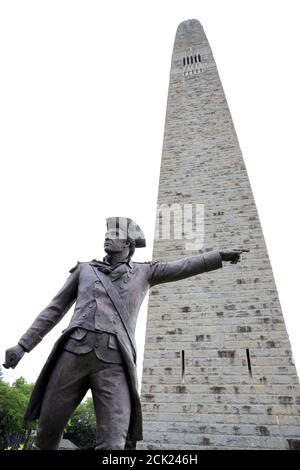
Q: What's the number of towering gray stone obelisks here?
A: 1